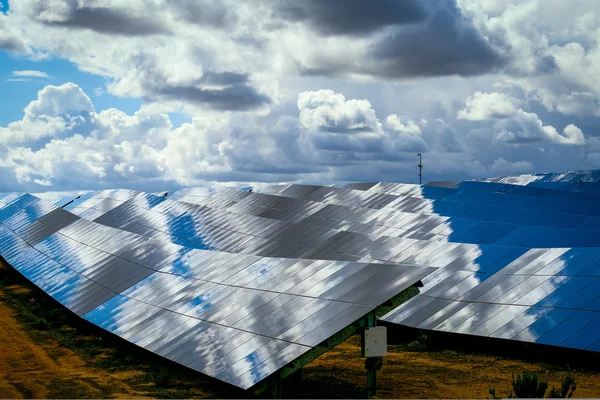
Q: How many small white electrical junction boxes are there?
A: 1